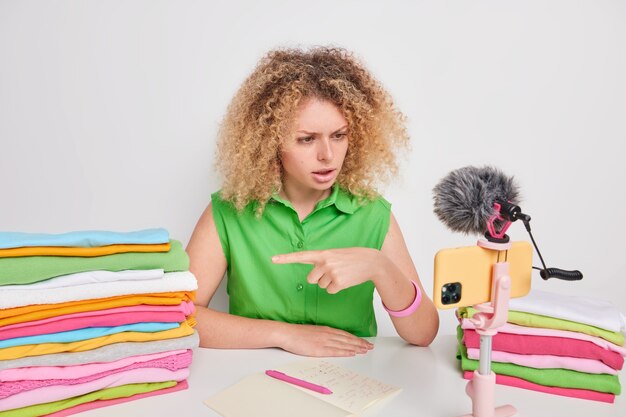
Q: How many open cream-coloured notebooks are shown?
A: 1